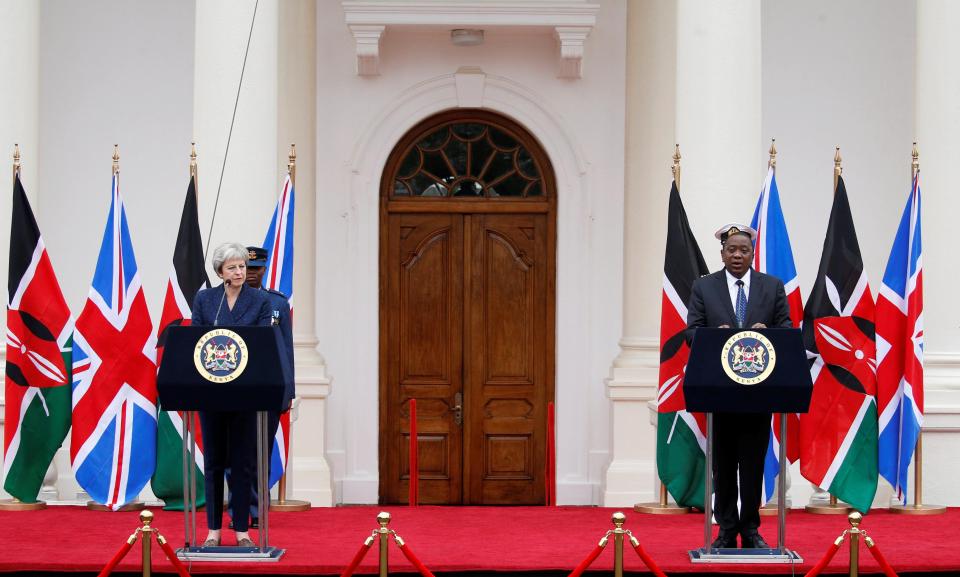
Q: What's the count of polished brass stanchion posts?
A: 4